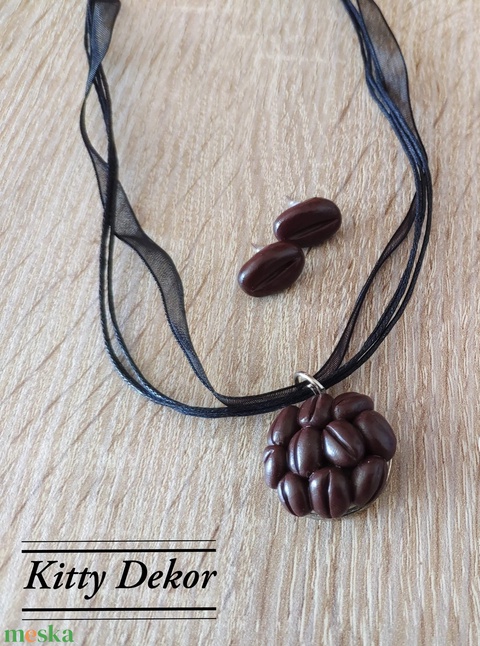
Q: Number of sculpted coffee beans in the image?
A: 12